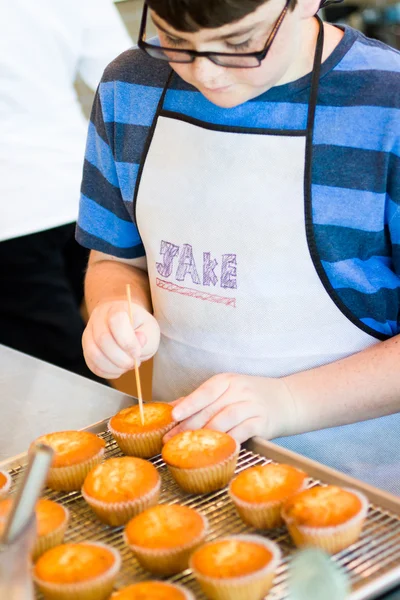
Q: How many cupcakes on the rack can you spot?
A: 12